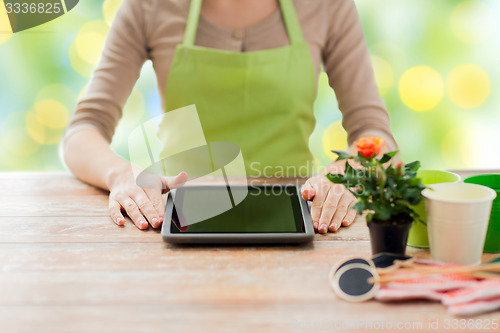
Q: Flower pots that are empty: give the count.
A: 3